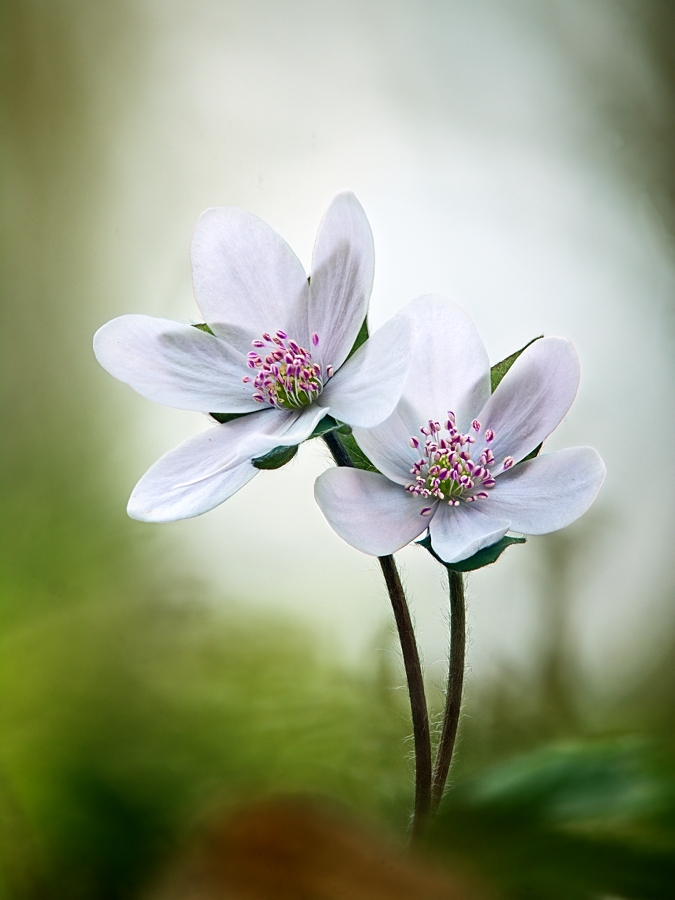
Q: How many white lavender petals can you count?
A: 11